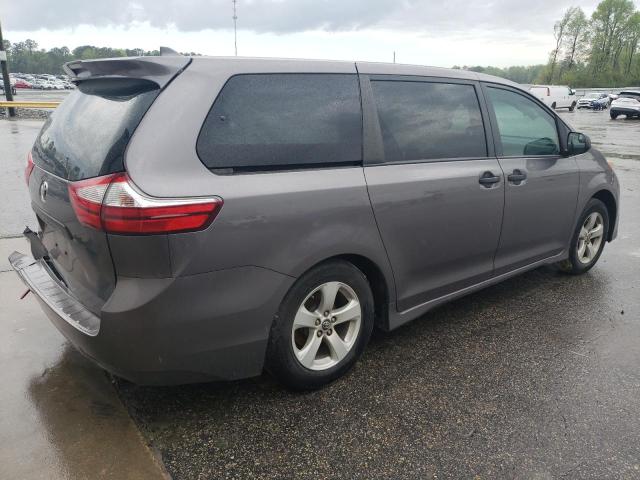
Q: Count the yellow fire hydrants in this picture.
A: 0